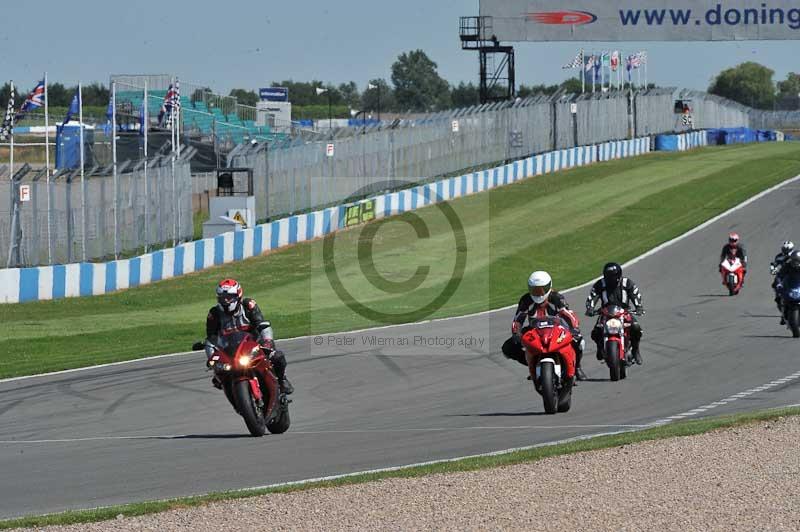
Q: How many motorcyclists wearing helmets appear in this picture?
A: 6